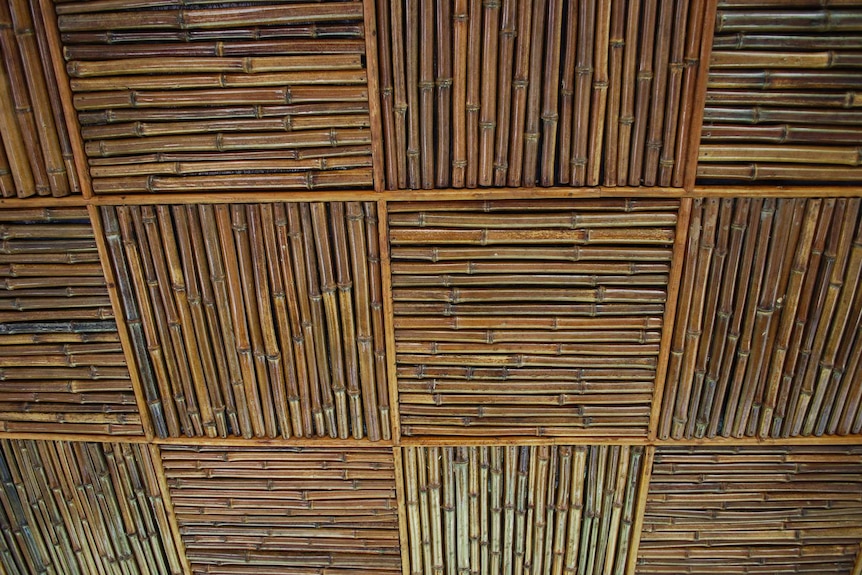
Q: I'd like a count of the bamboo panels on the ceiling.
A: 12